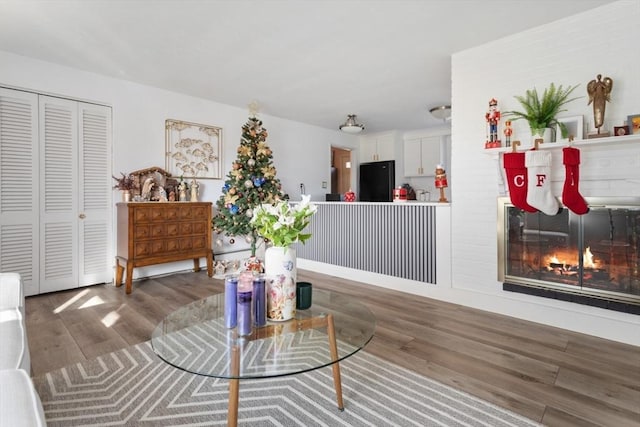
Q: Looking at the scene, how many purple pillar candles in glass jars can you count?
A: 3